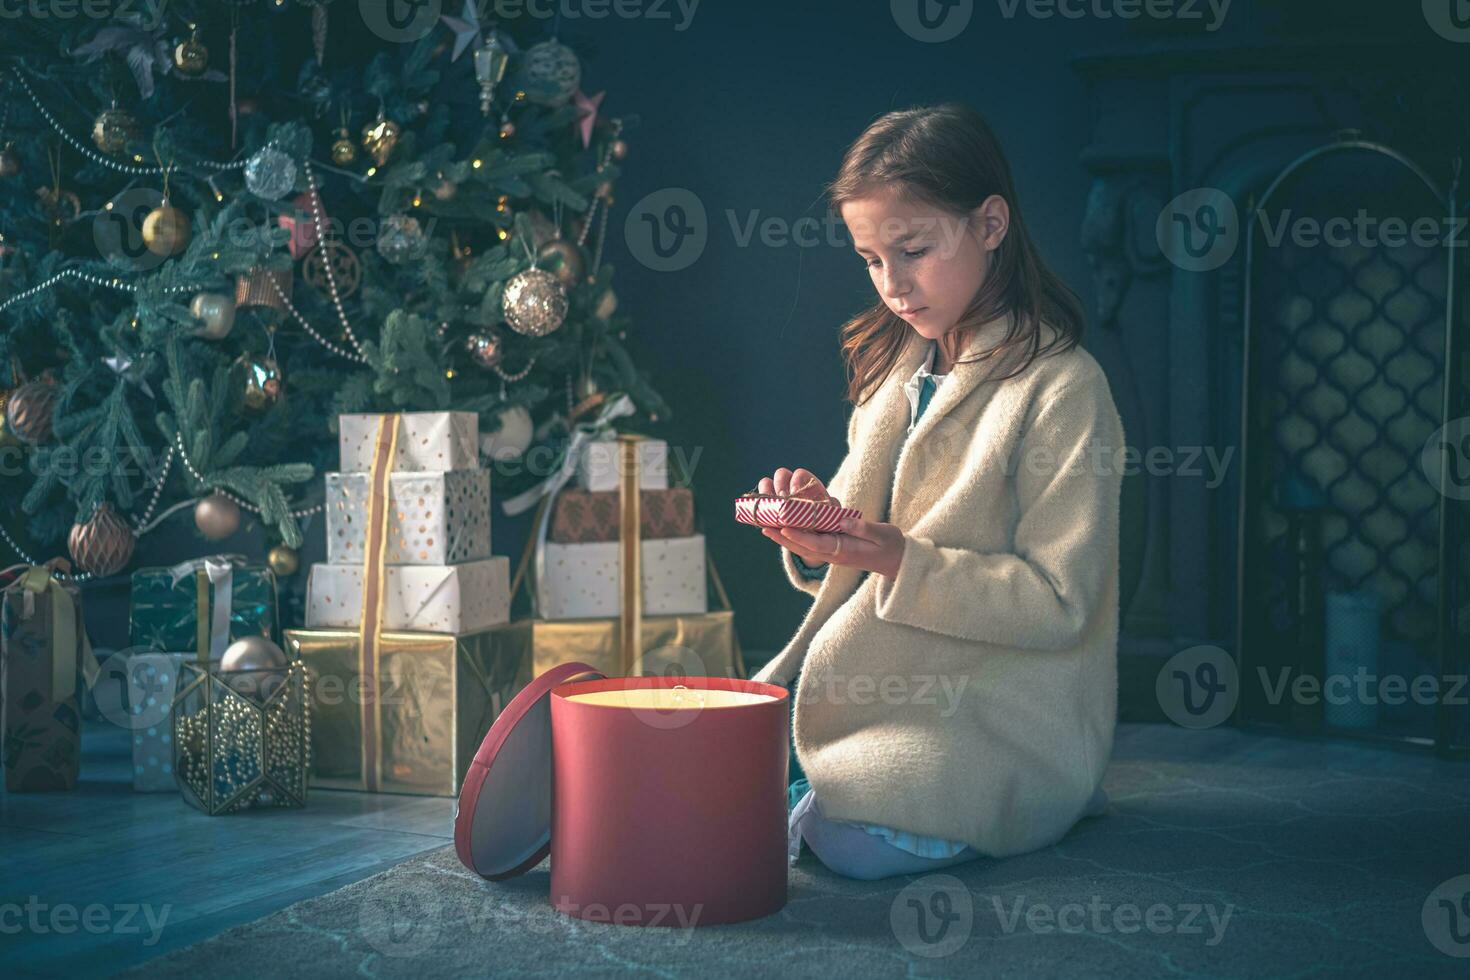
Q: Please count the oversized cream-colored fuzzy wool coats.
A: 1